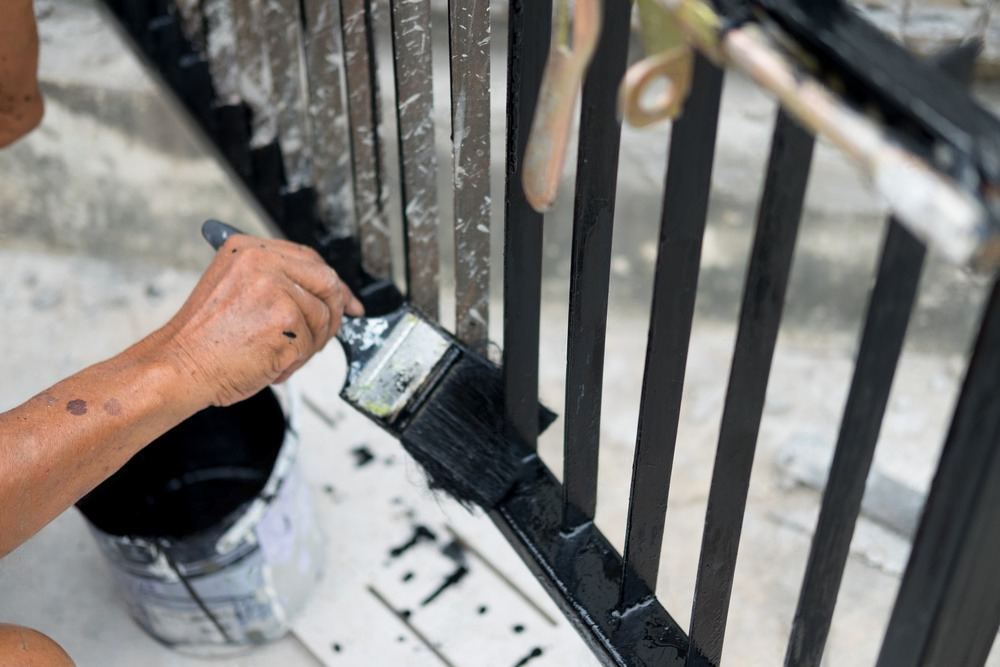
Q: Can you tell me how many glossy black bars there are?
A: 6